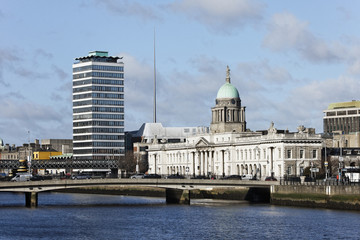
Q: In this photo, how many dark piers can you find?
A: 2